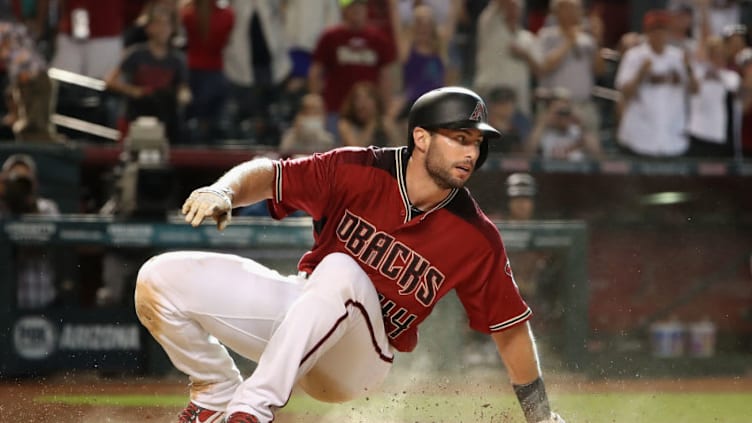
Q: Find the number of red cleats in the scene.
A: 2